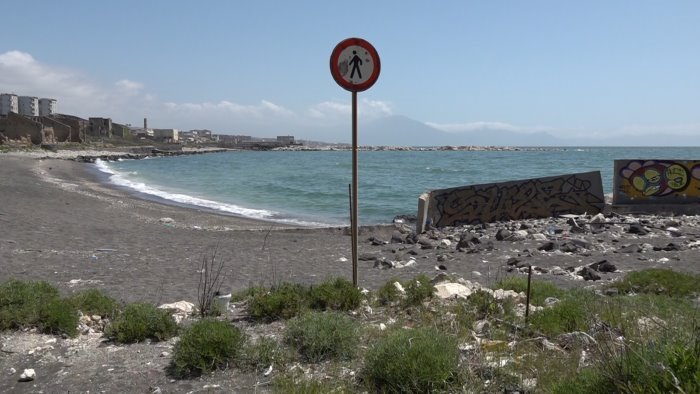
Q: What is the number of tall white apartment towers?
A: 3